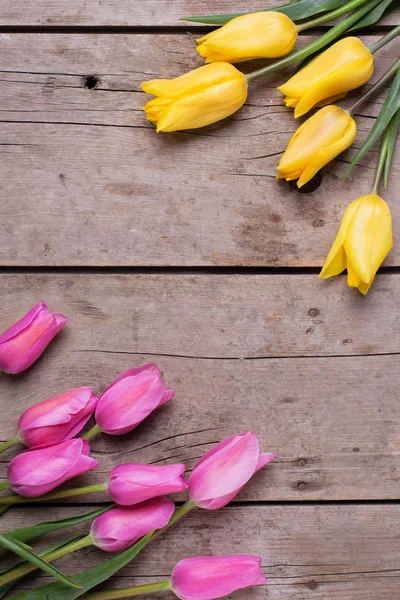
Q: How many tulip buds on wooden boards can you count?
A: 13